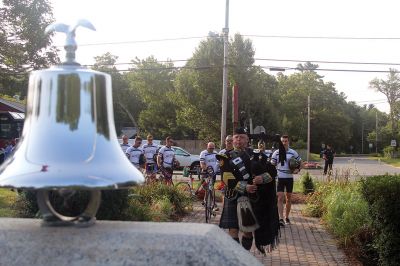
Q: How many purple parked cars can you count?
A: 0